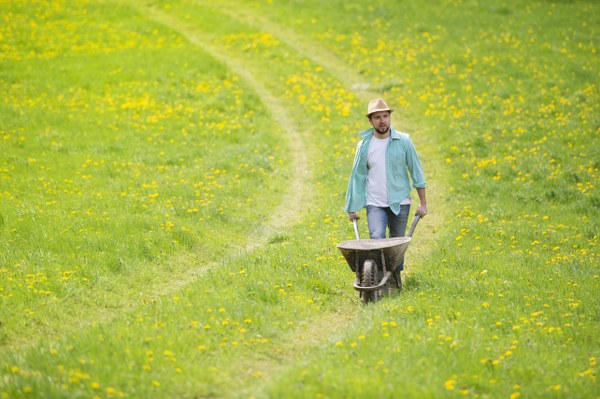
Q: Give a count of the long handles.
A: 2